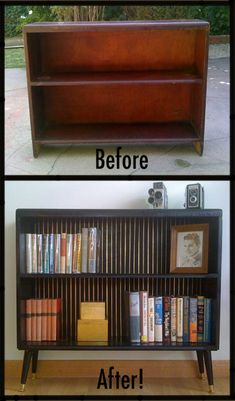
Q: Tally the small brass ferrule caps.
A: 4